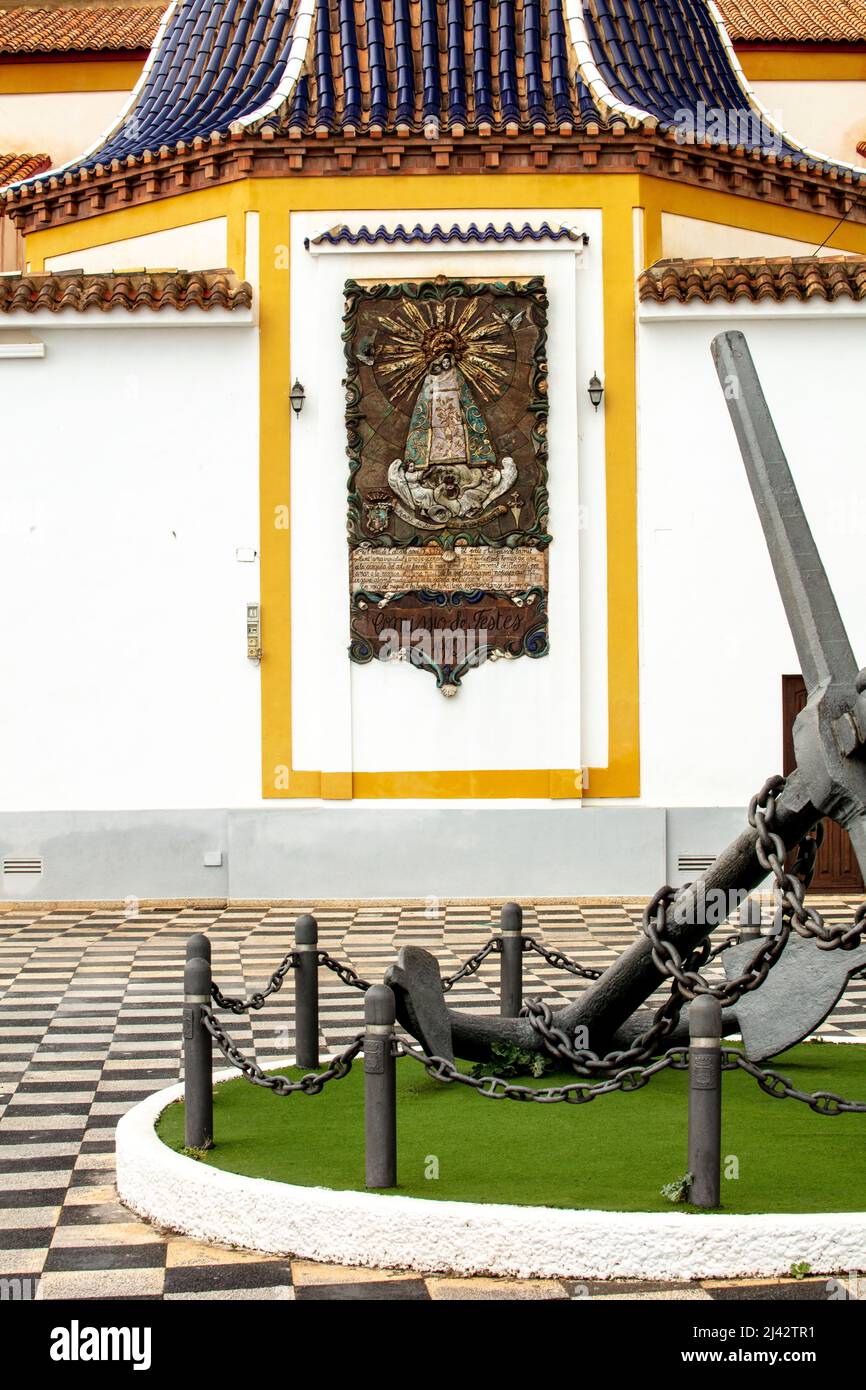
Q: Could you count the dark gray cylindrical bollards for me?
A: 7